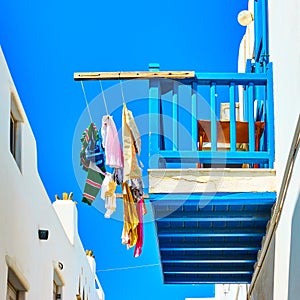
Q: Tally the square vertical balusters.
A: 5